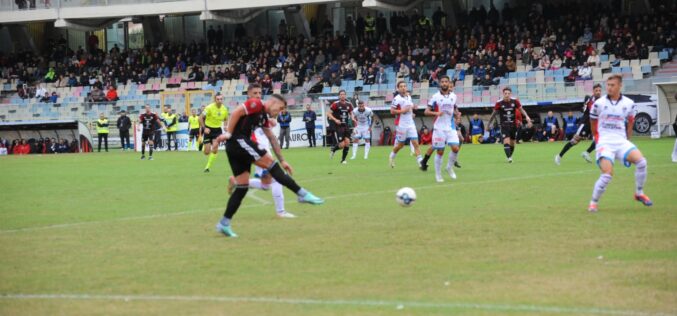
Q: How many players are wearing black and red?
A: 5